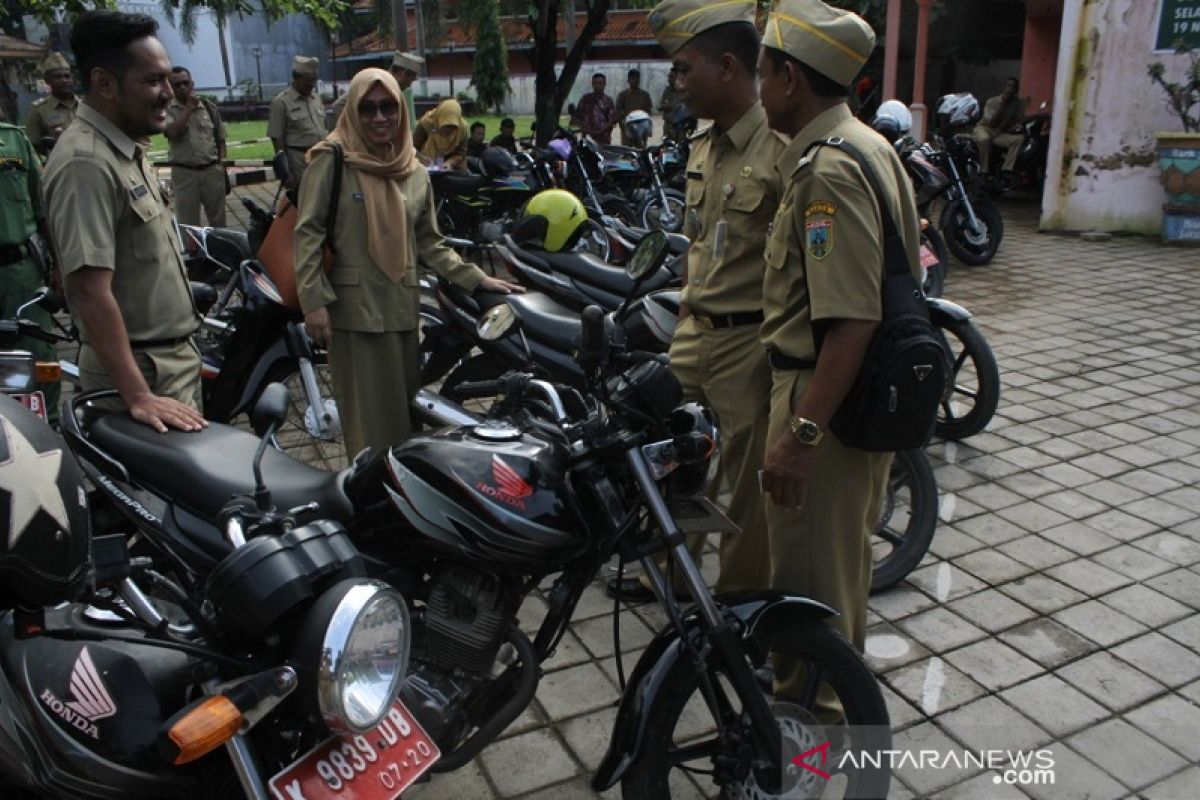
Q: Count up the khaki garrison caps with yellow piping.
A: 2